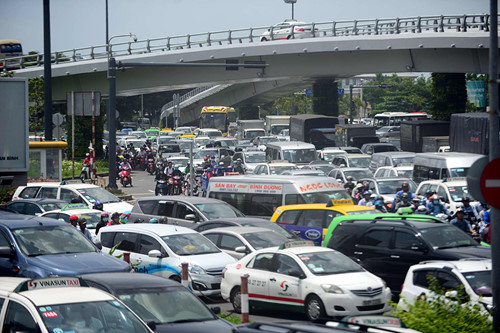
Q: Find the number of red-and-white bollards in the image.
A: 3